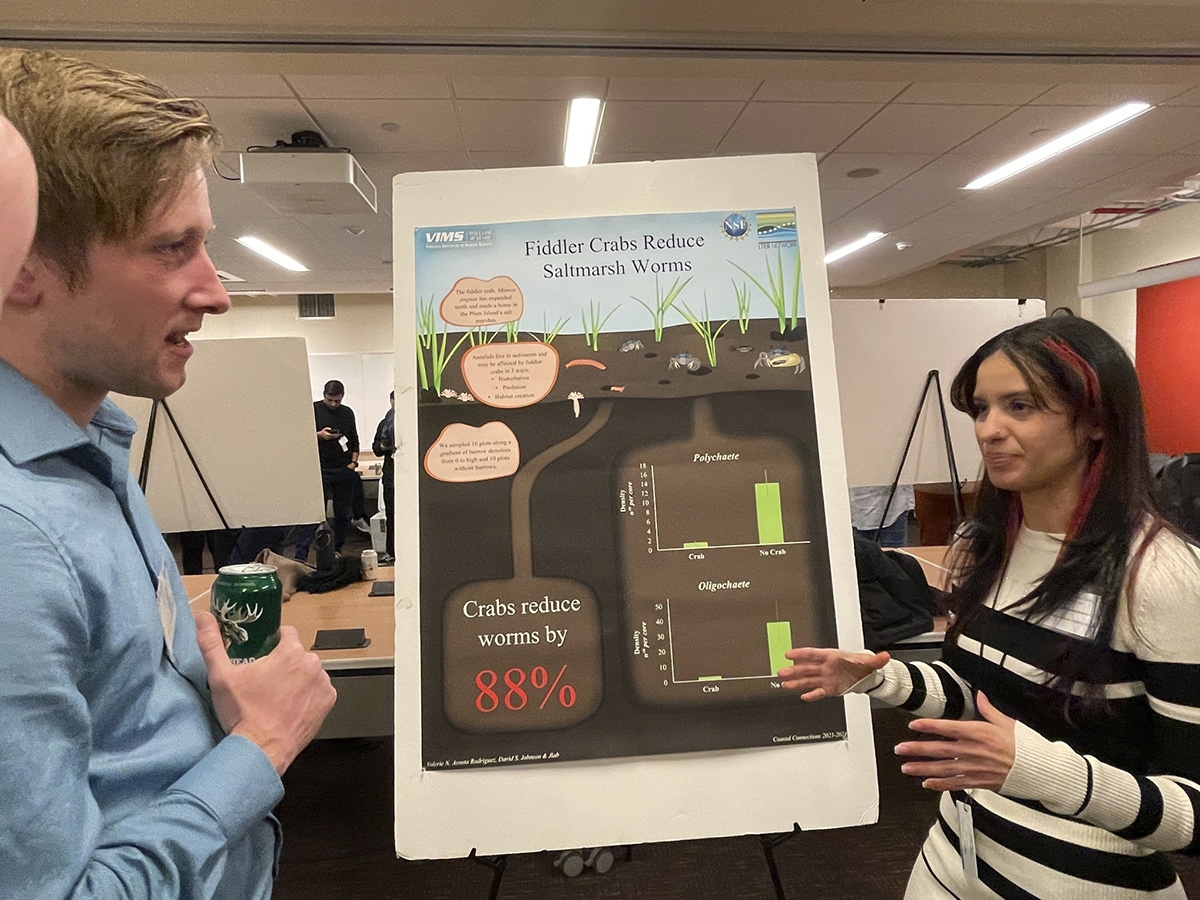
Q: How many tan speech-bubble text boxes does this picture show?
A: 3